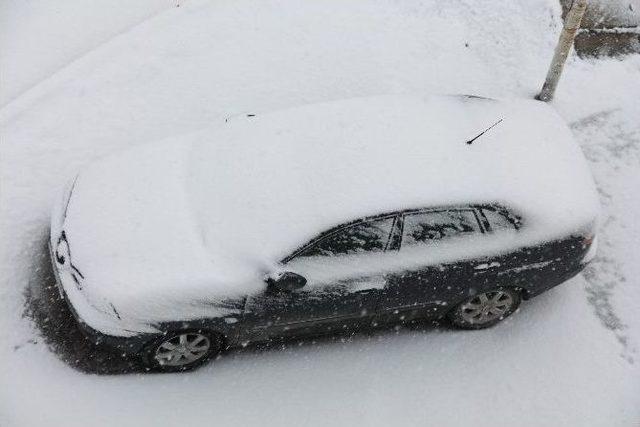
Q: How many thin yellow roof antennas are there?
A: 0